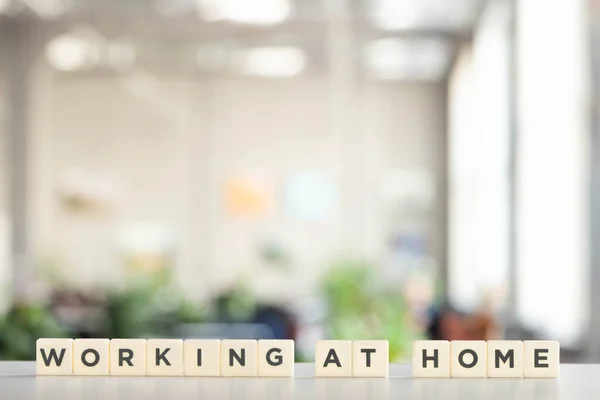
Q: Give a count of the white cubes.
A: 13